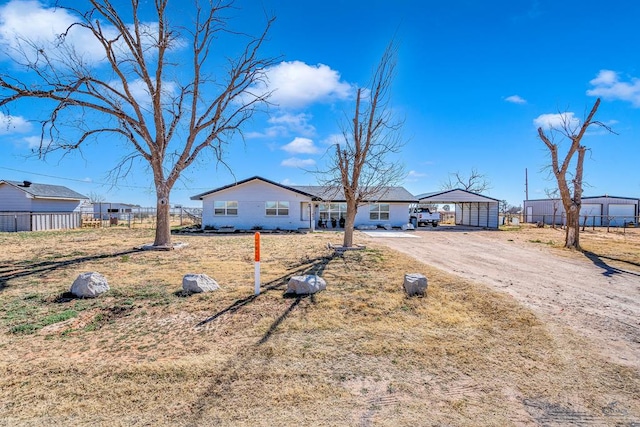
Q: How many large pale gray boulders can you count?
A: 4